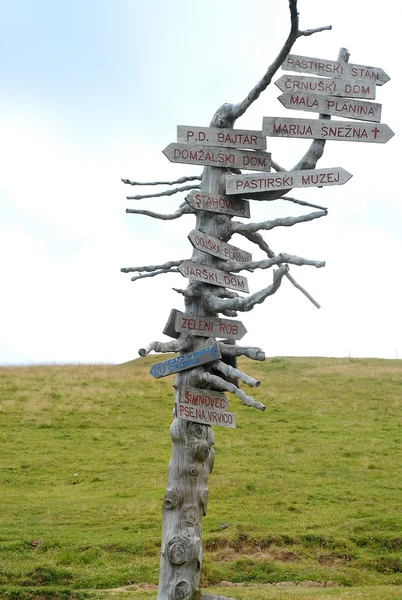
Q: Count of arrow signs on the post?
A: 12